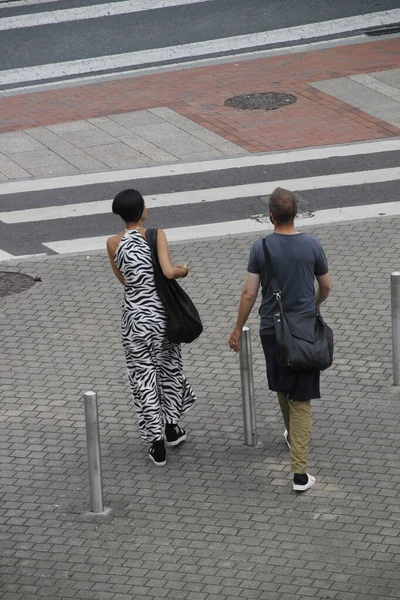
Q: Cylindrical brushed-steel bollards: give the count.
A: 3